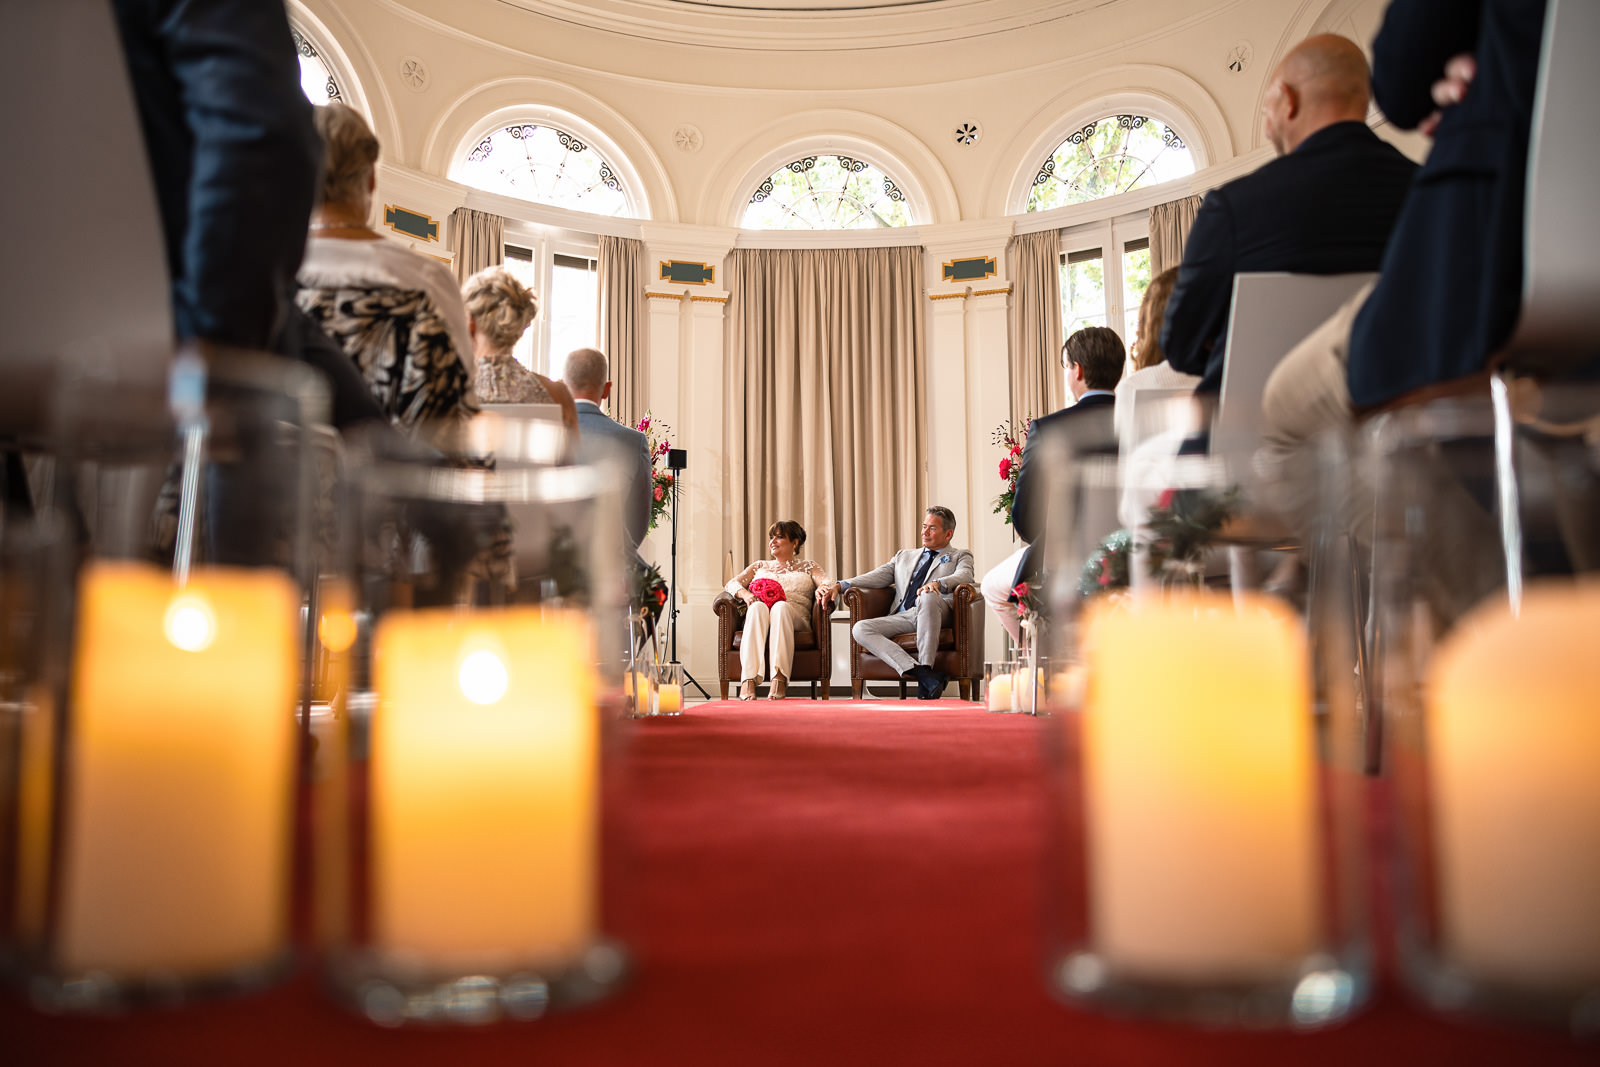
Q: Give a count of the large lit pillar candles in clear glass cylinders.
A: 4